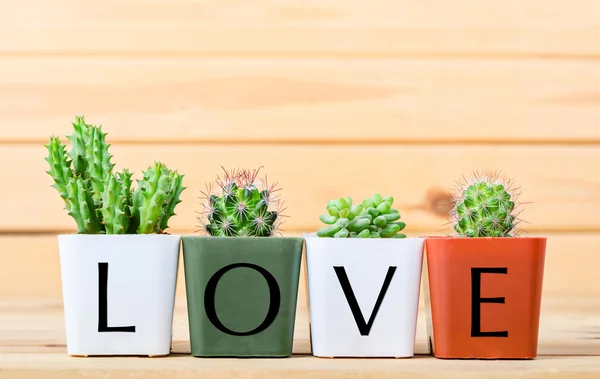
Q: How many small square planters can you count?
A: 4